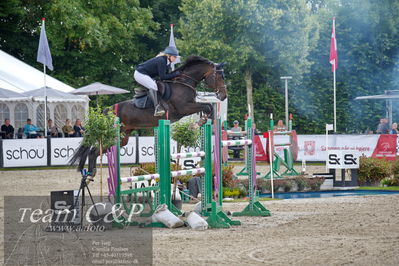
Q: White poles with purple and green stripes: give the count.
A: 4